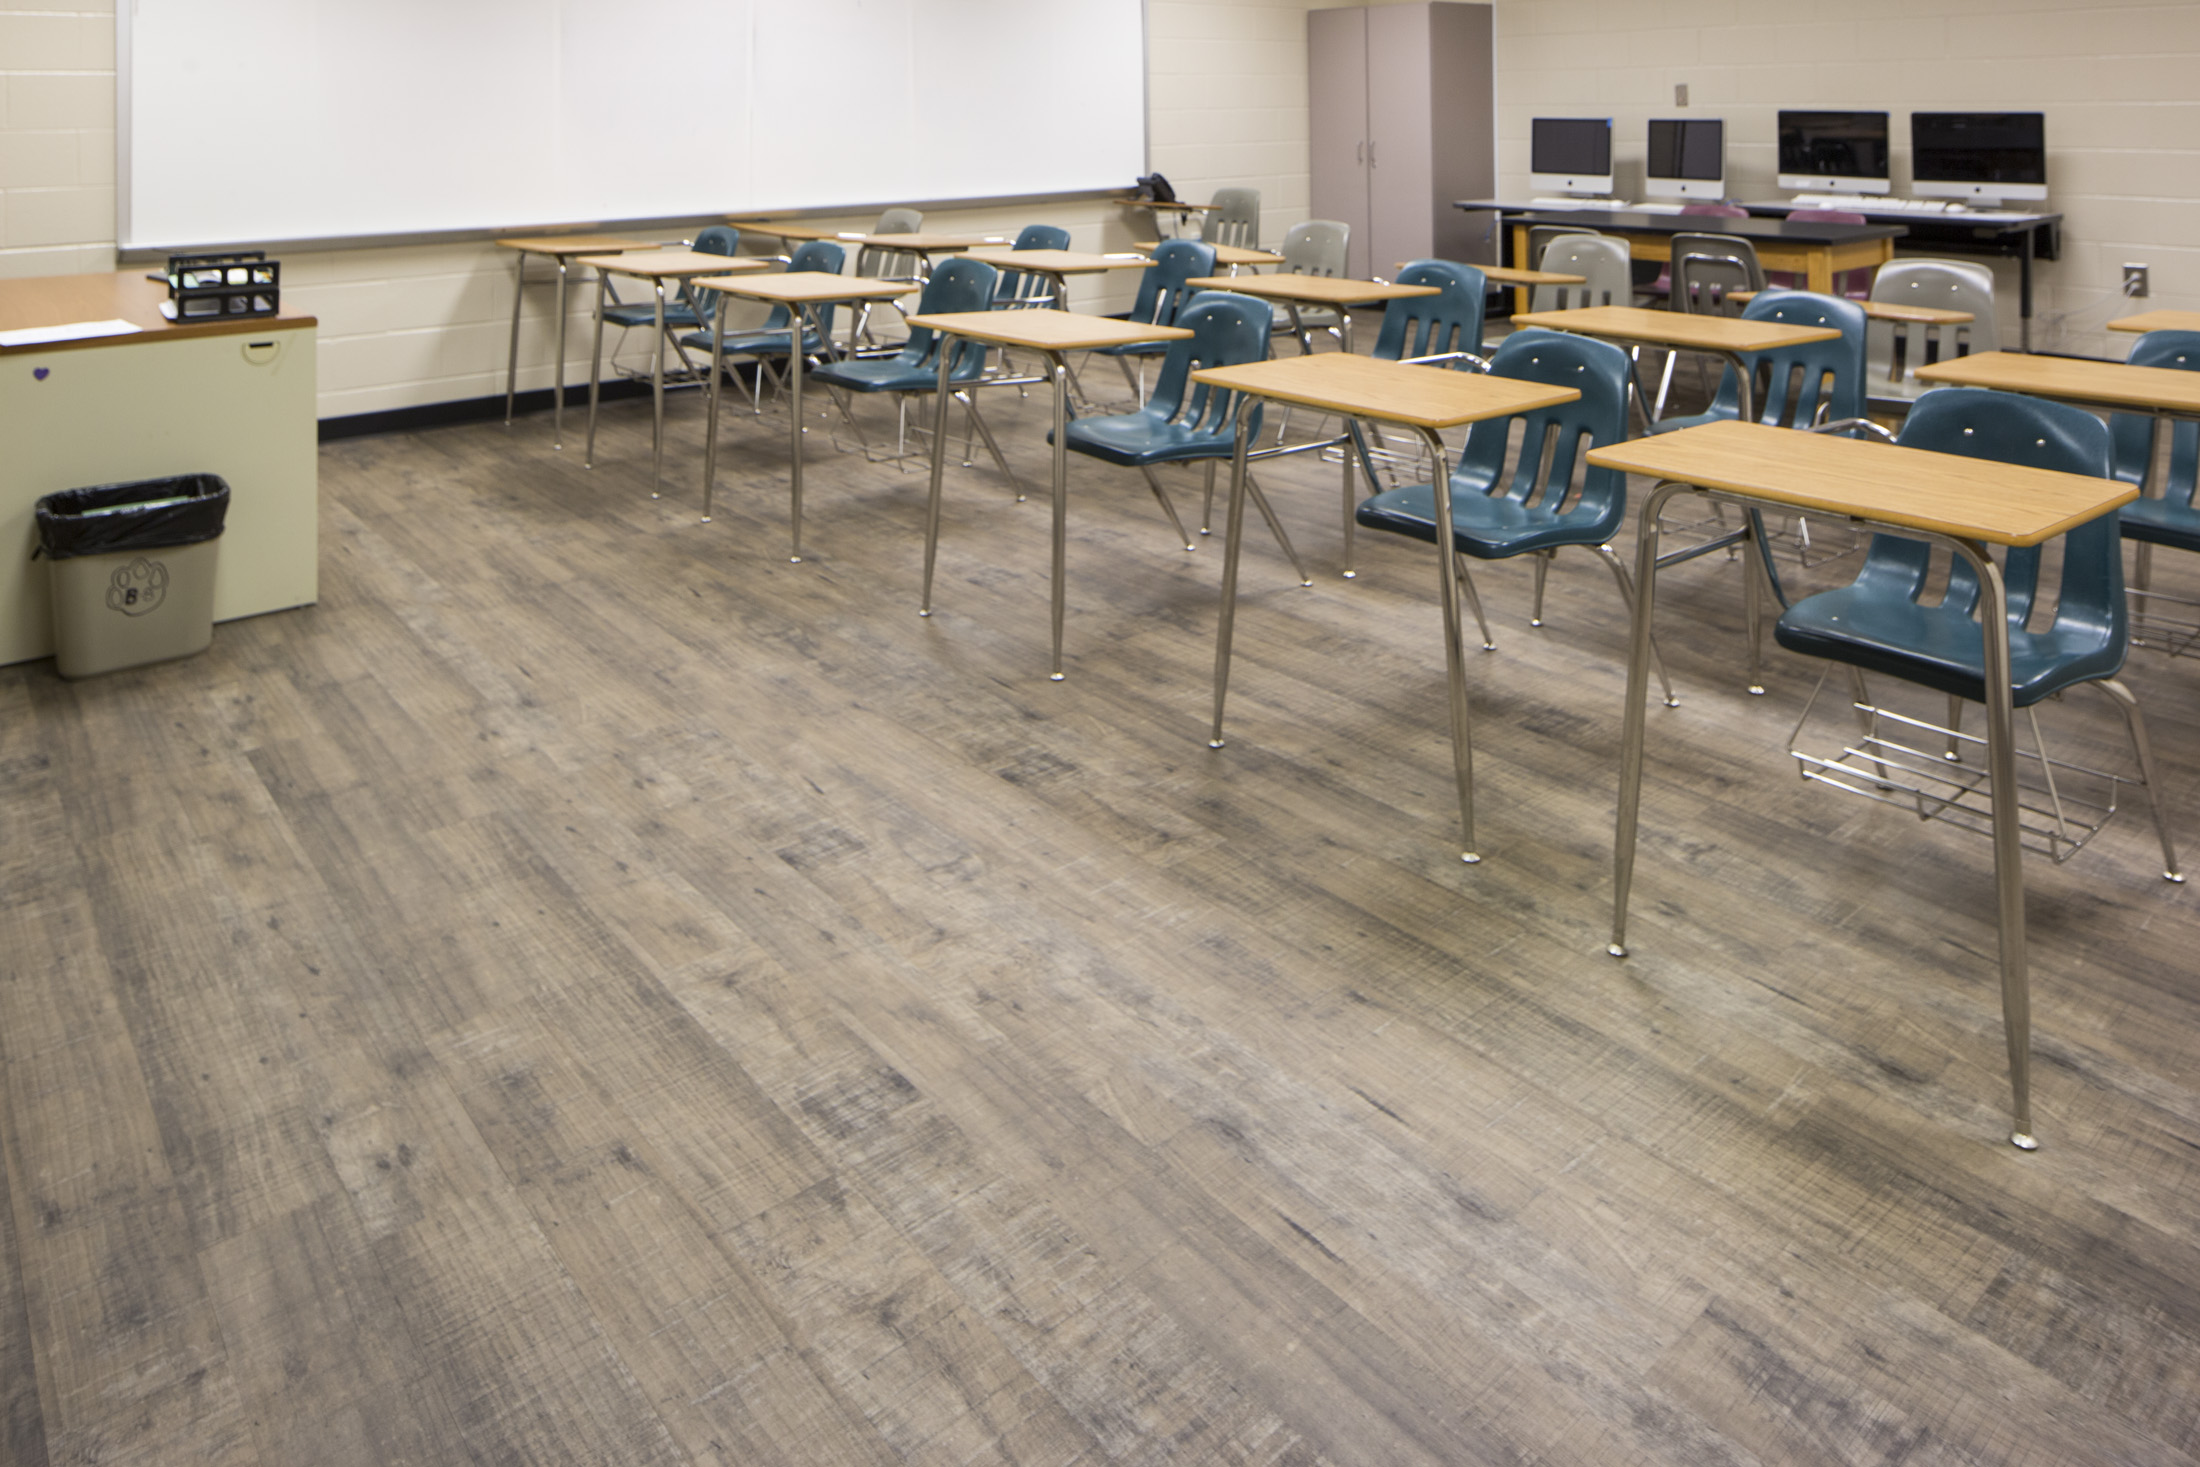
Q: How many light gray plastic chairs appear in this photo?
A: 5